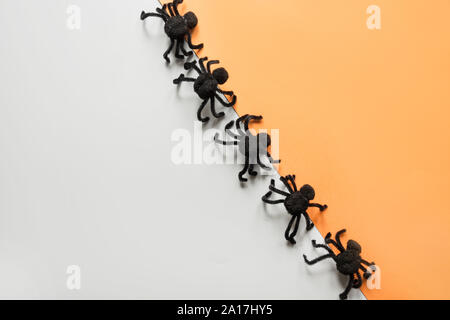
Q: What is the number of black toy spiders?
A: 5